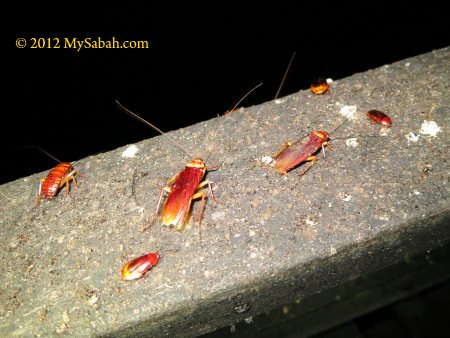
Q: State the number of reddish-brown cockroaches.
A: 6